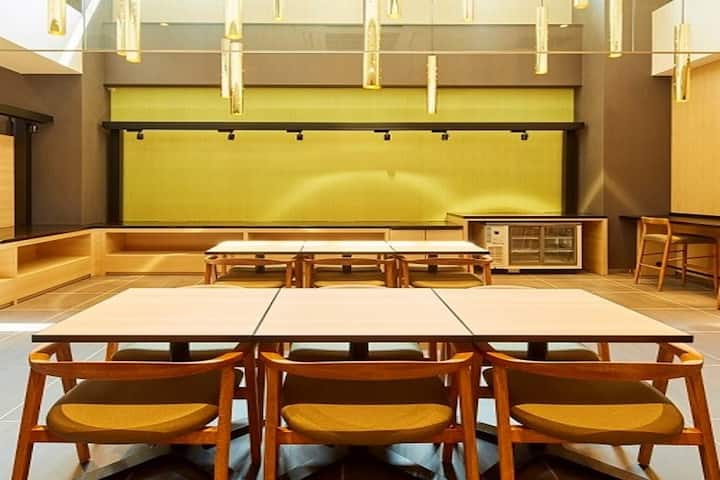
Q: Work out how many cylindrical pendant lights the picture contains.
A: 15